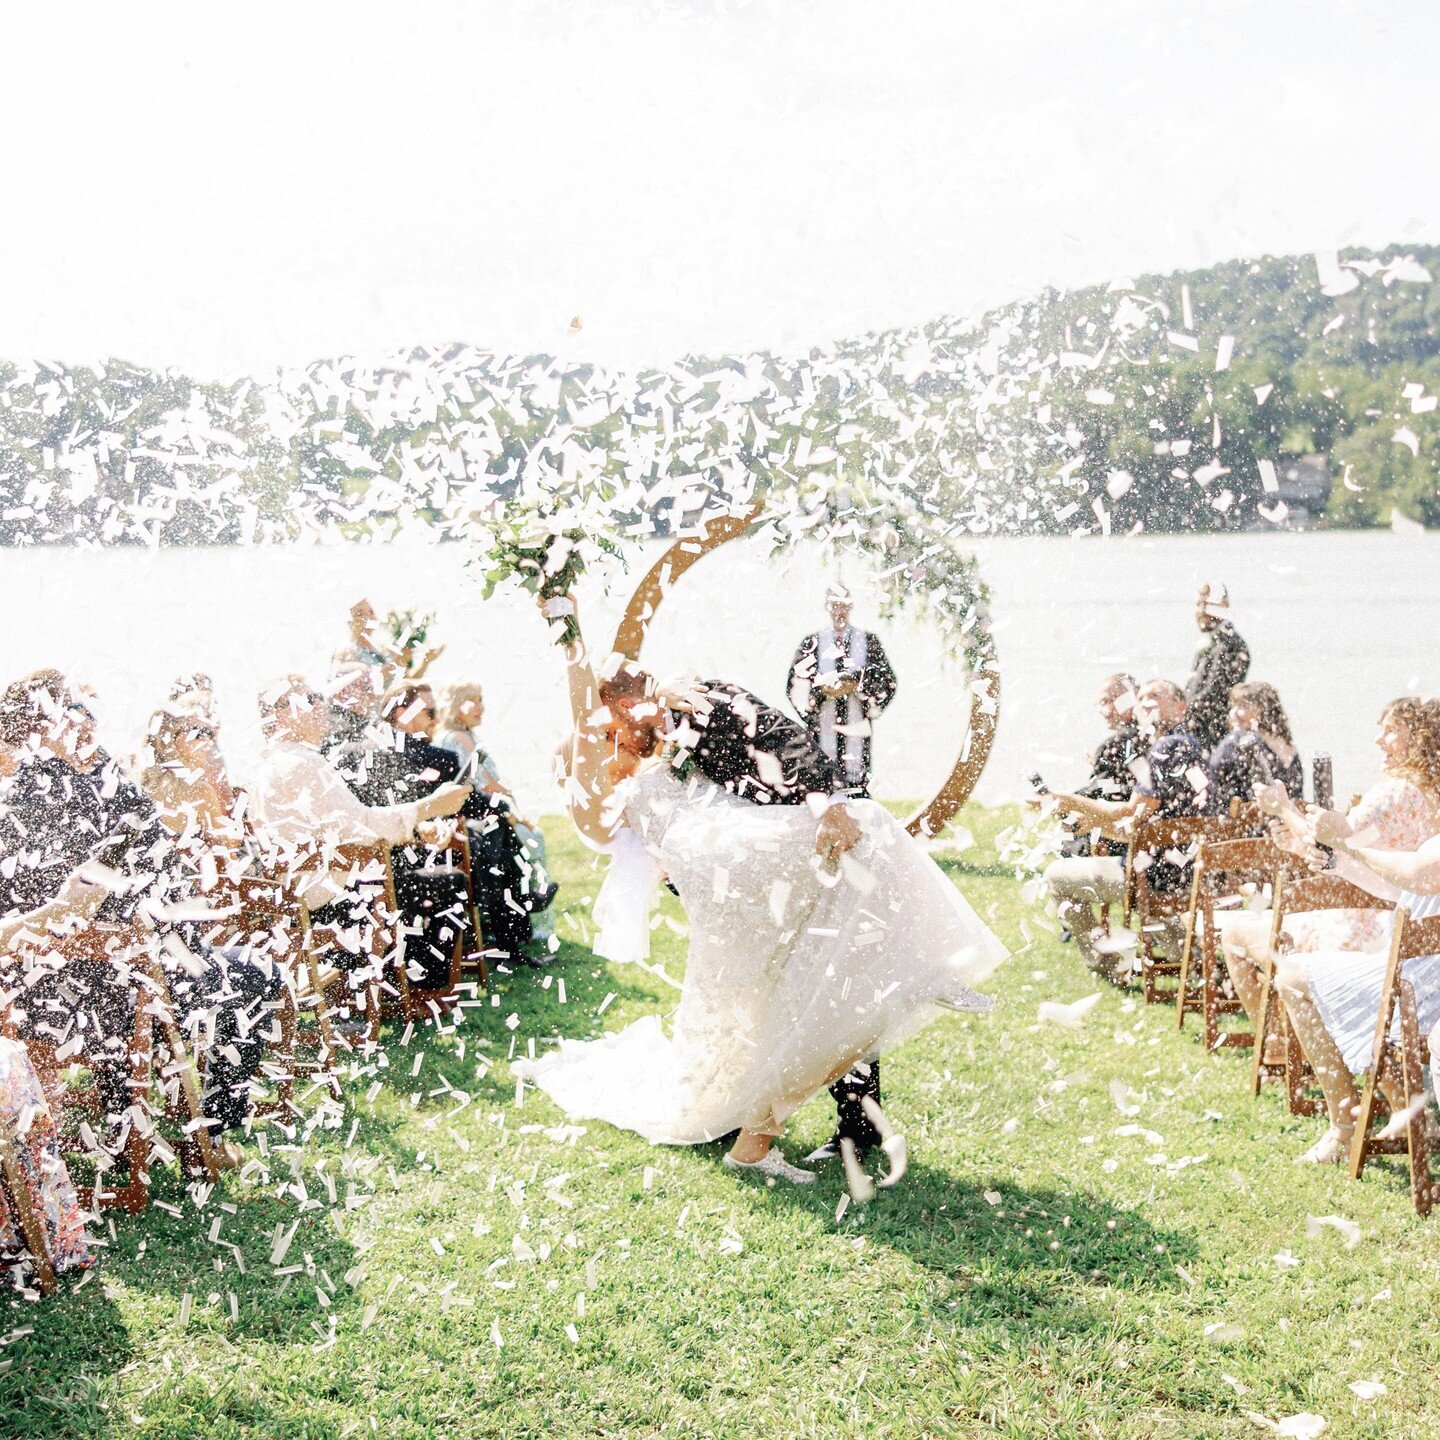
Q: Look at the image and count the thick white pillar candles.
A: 0